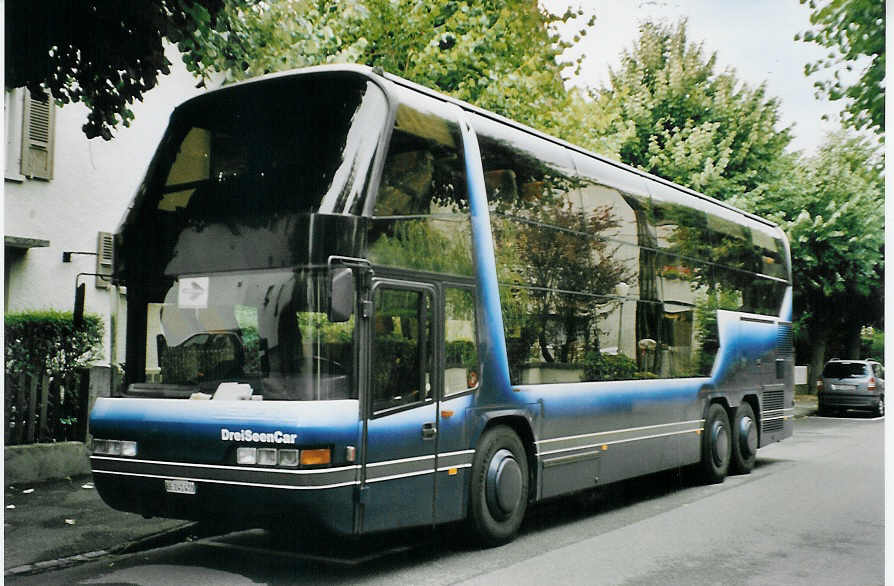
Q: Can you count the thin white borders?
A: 2